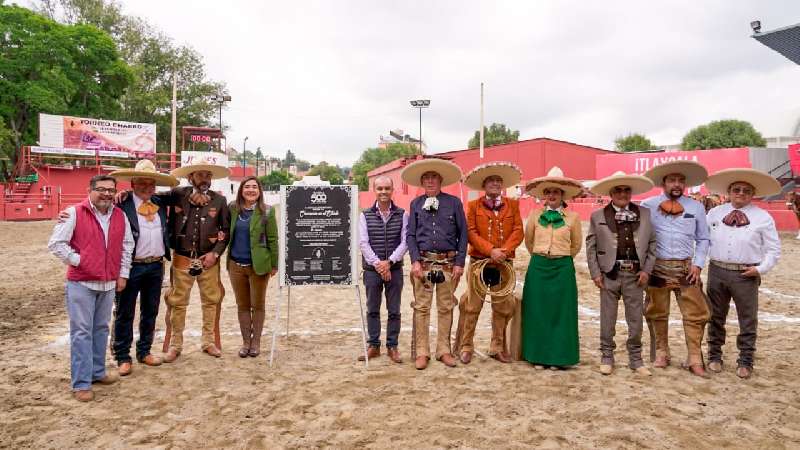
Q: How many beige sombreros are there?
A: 8